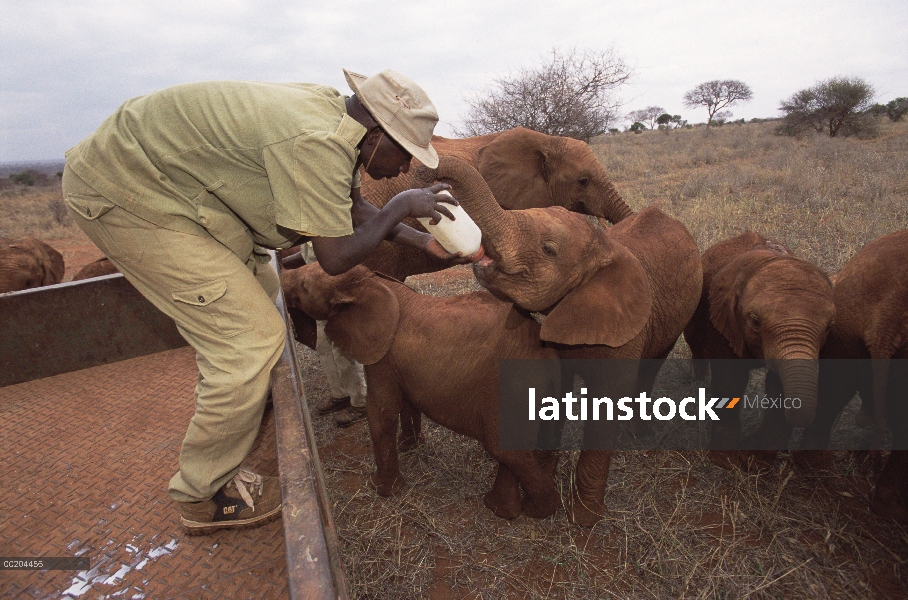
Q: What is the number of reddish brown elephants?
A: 7